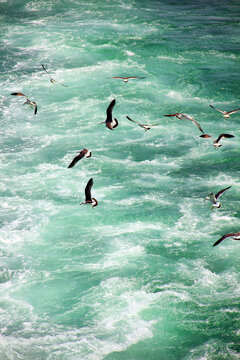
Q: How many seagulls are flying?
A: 12